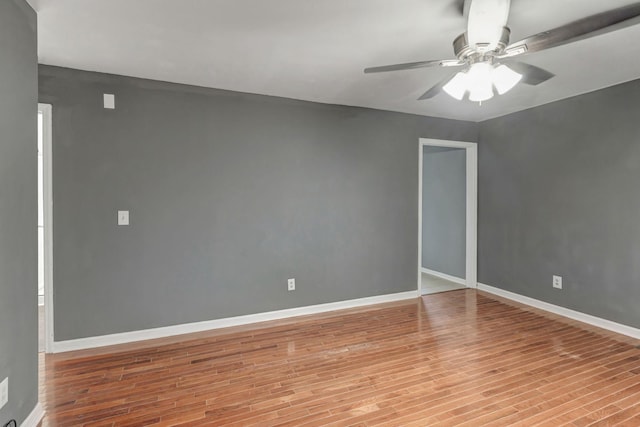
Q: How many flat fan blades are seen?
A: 5